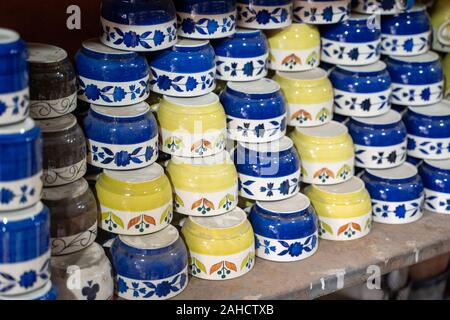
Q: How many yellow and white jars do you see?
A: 8